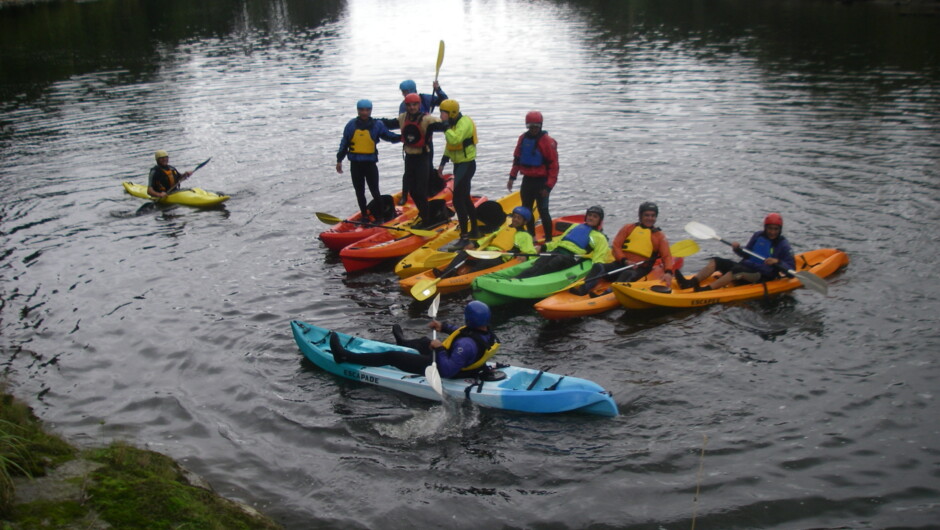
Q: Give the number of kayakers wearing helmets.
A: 11